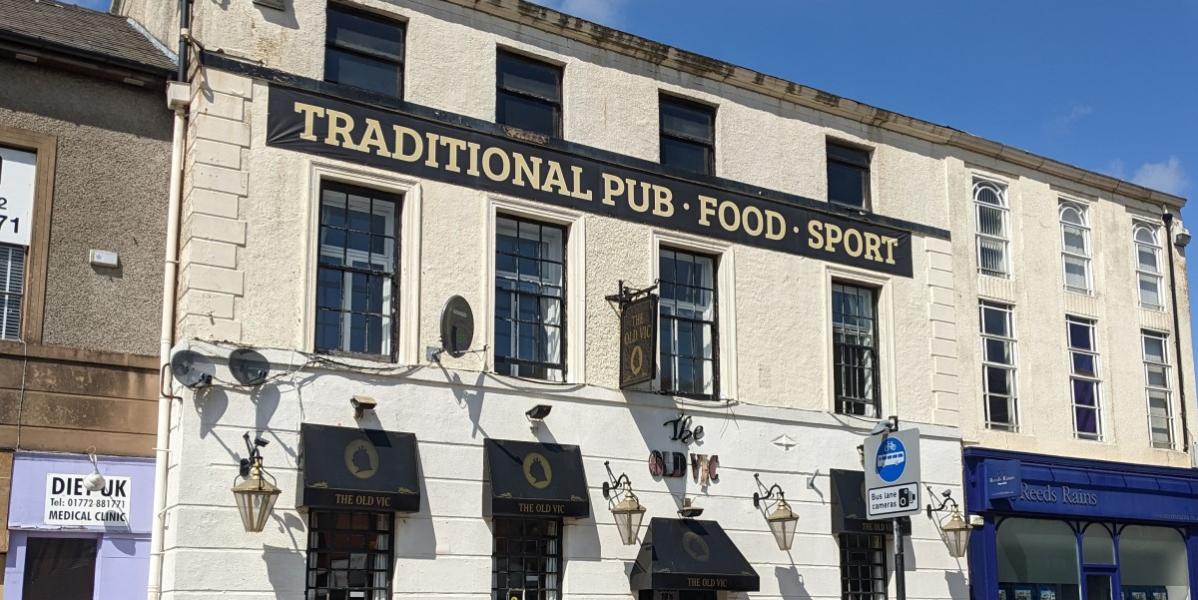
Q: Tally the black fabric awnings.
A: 4